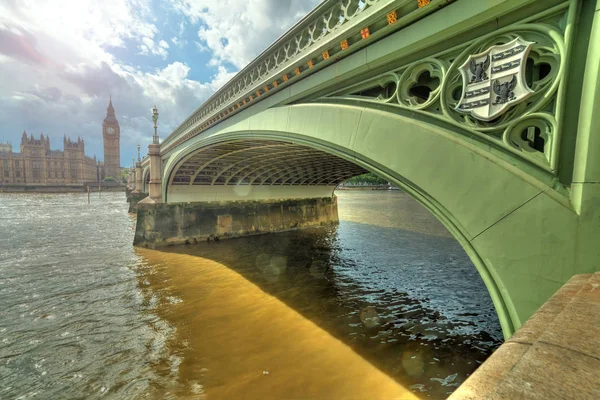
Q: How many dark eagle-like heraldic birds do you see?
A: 2